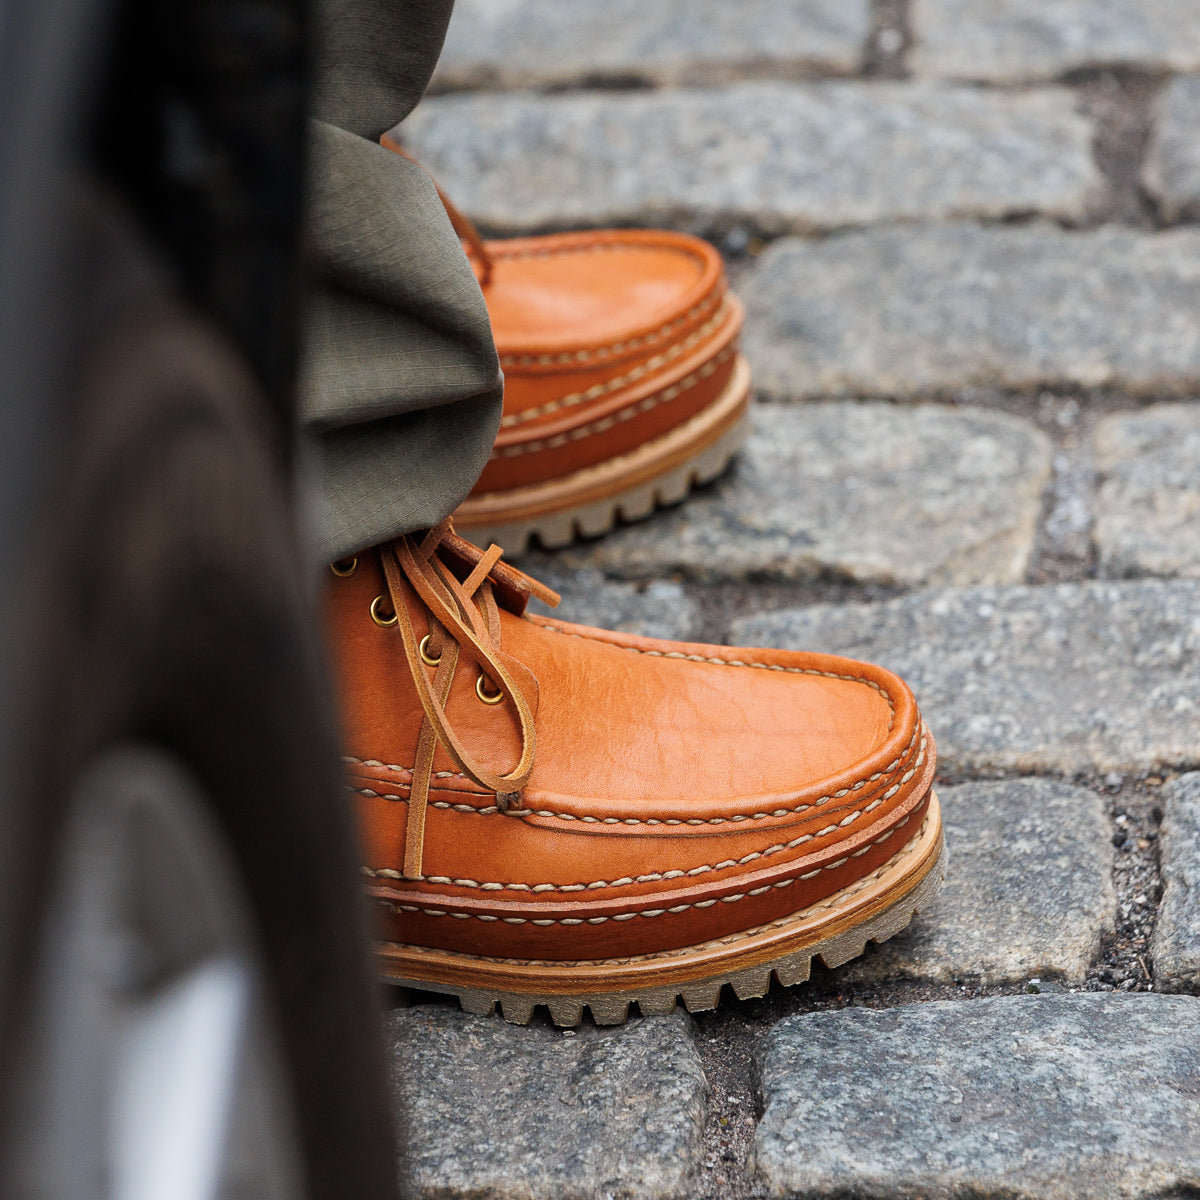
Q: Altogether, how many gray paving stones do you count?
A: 13